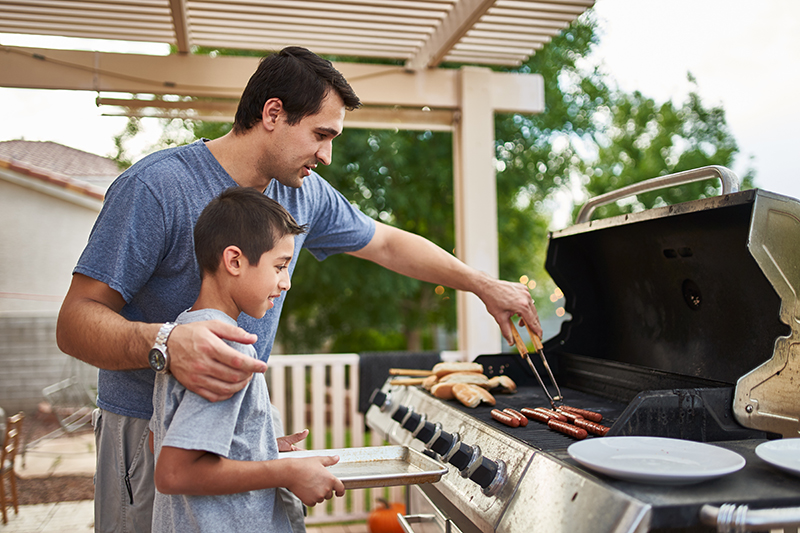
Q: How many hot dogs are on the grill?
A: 8